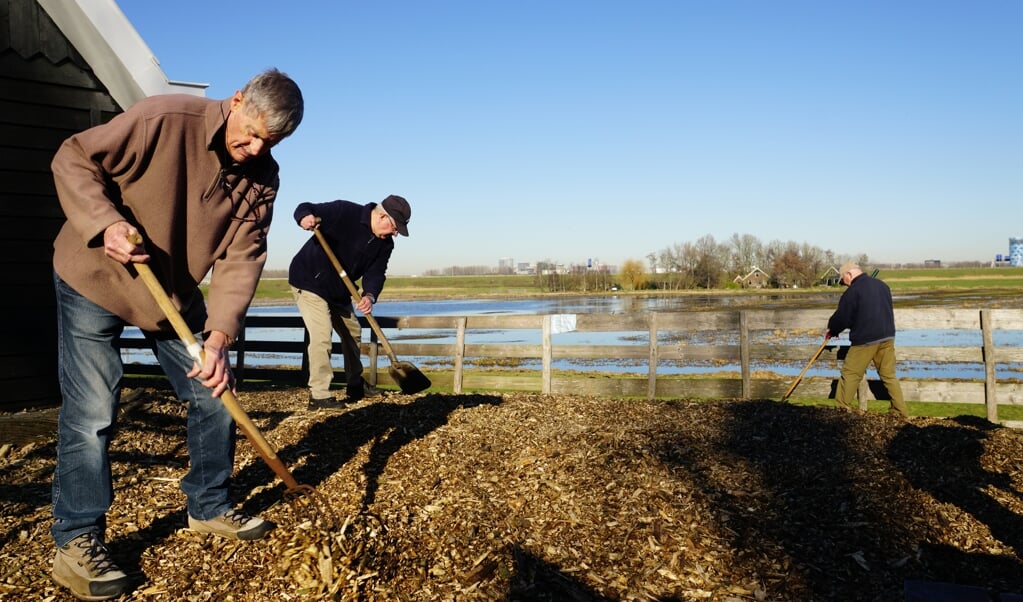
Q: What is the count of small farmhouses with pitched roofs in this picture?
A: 2